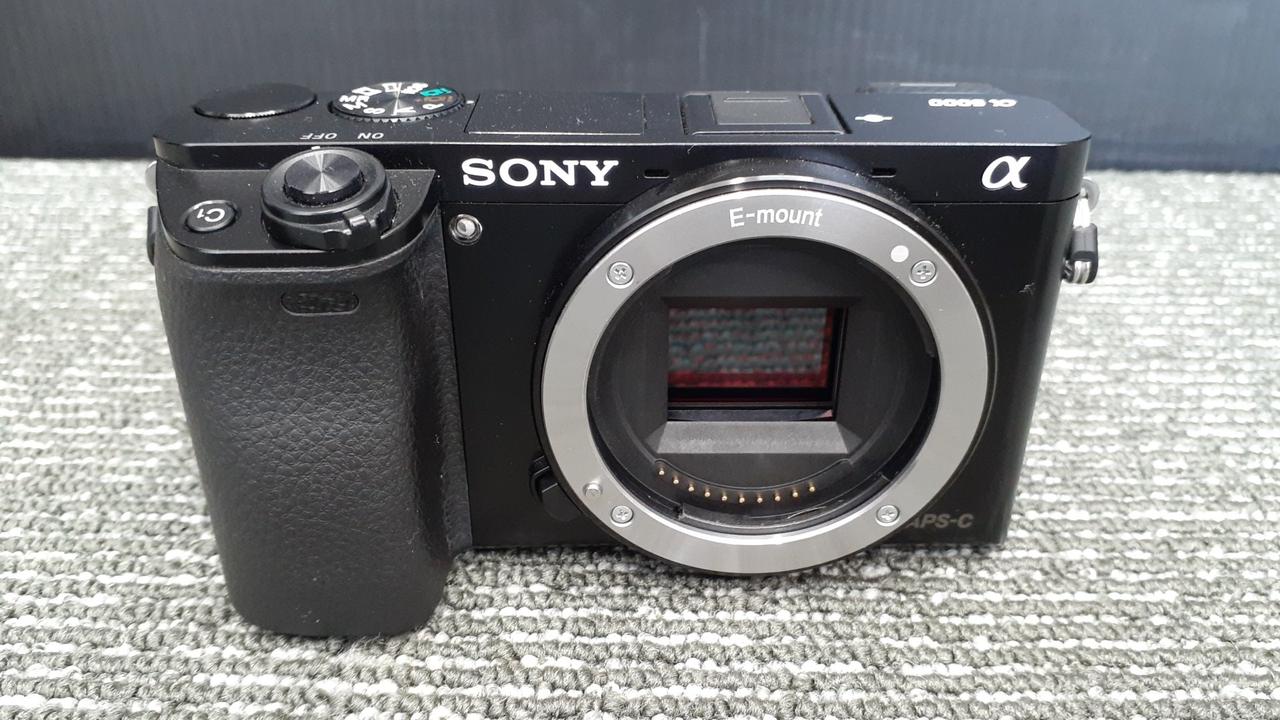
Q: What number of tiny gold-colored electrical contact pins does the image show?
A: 10